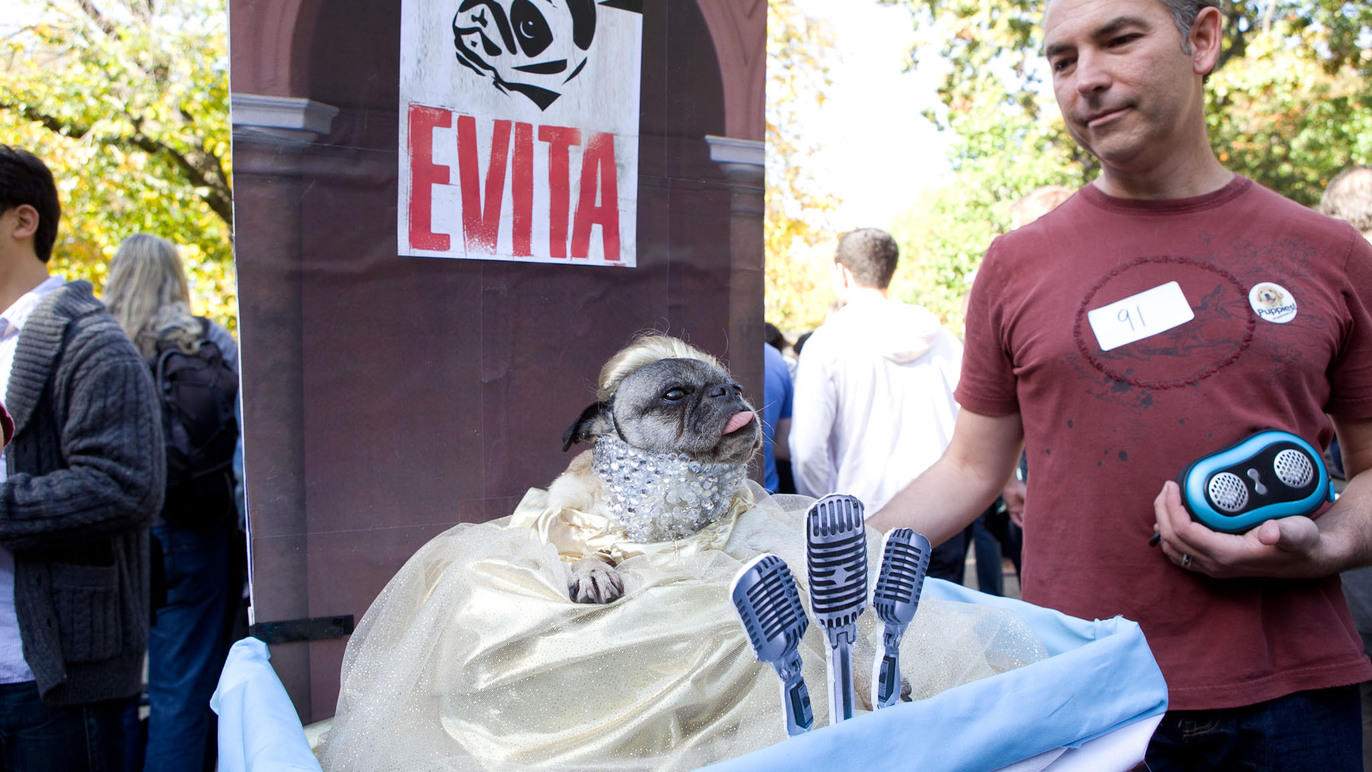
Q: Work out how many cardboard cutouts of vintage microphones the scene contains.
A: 3